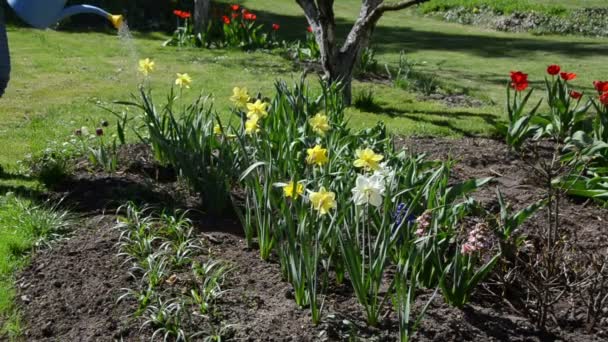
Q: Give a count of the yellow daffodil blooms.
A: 11